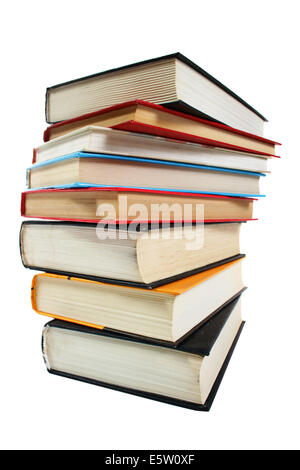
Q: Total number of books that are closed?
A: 8